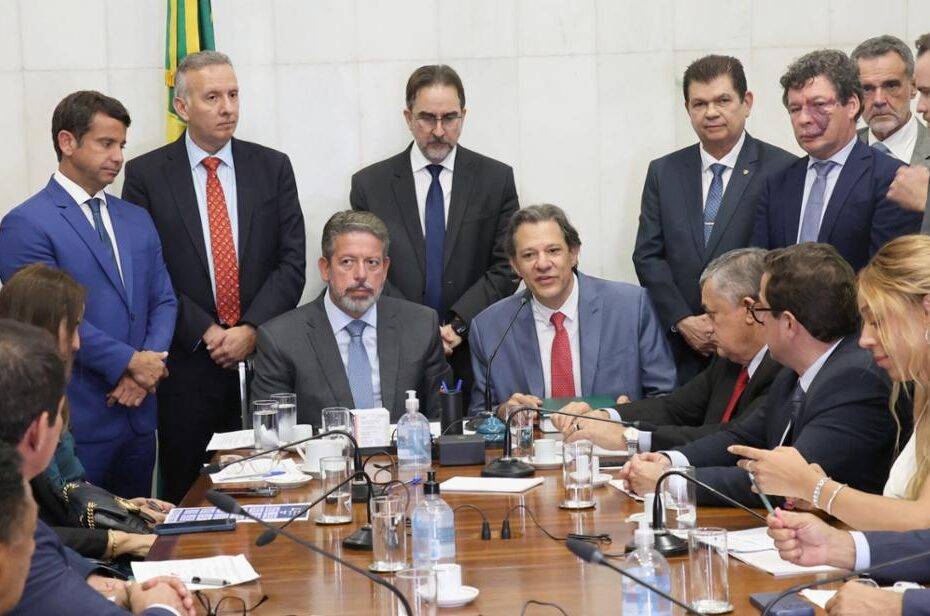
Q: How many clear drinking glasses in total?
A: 10